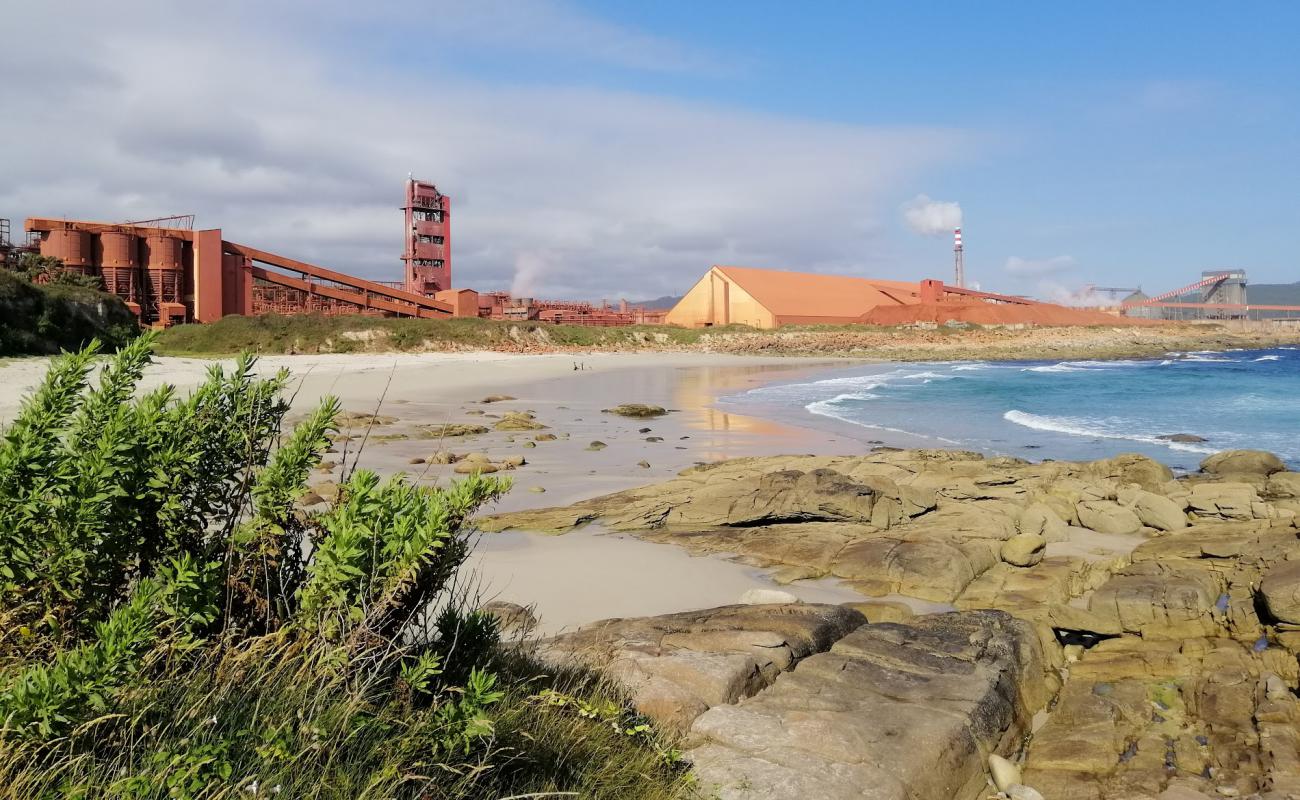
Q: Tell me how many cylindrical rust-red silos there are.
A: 3